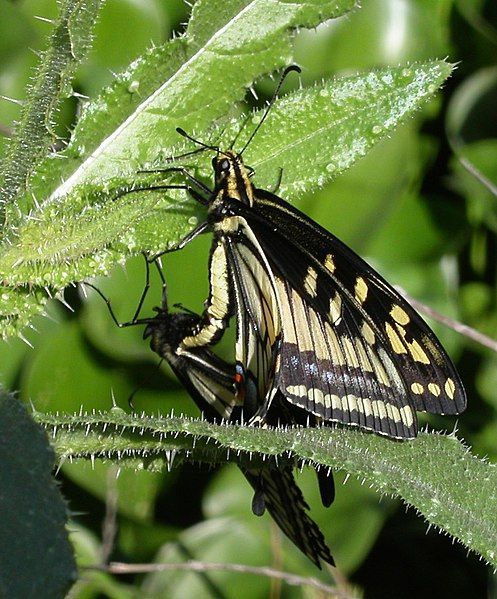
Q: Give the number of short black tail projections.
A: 2